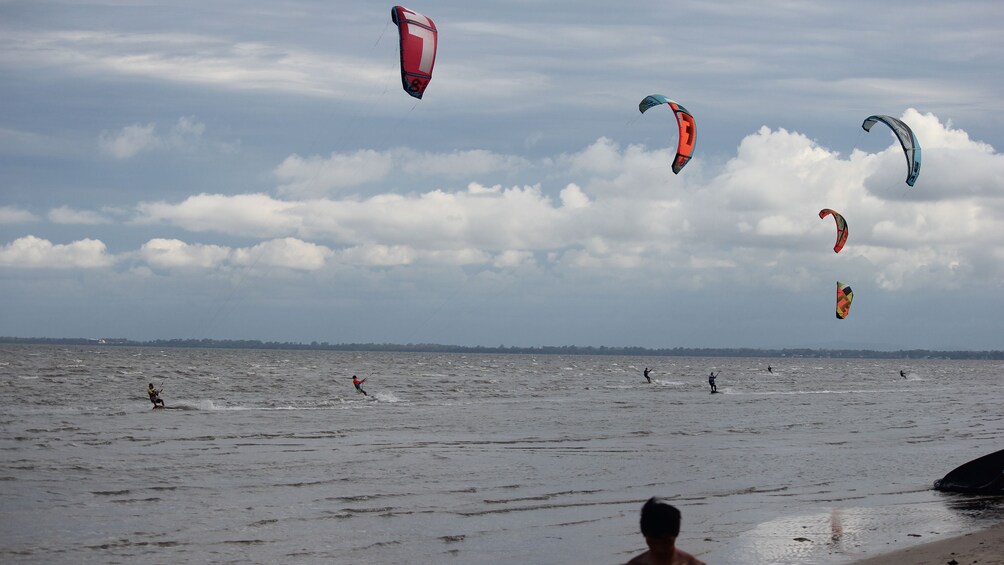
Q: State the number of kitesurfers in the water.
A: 6